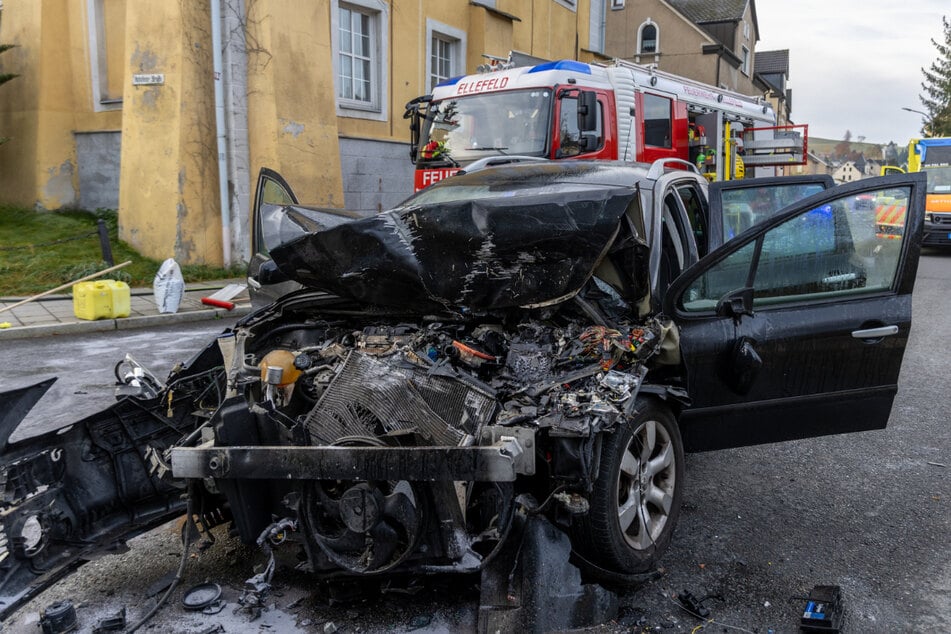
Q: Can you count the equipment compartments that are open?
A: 2